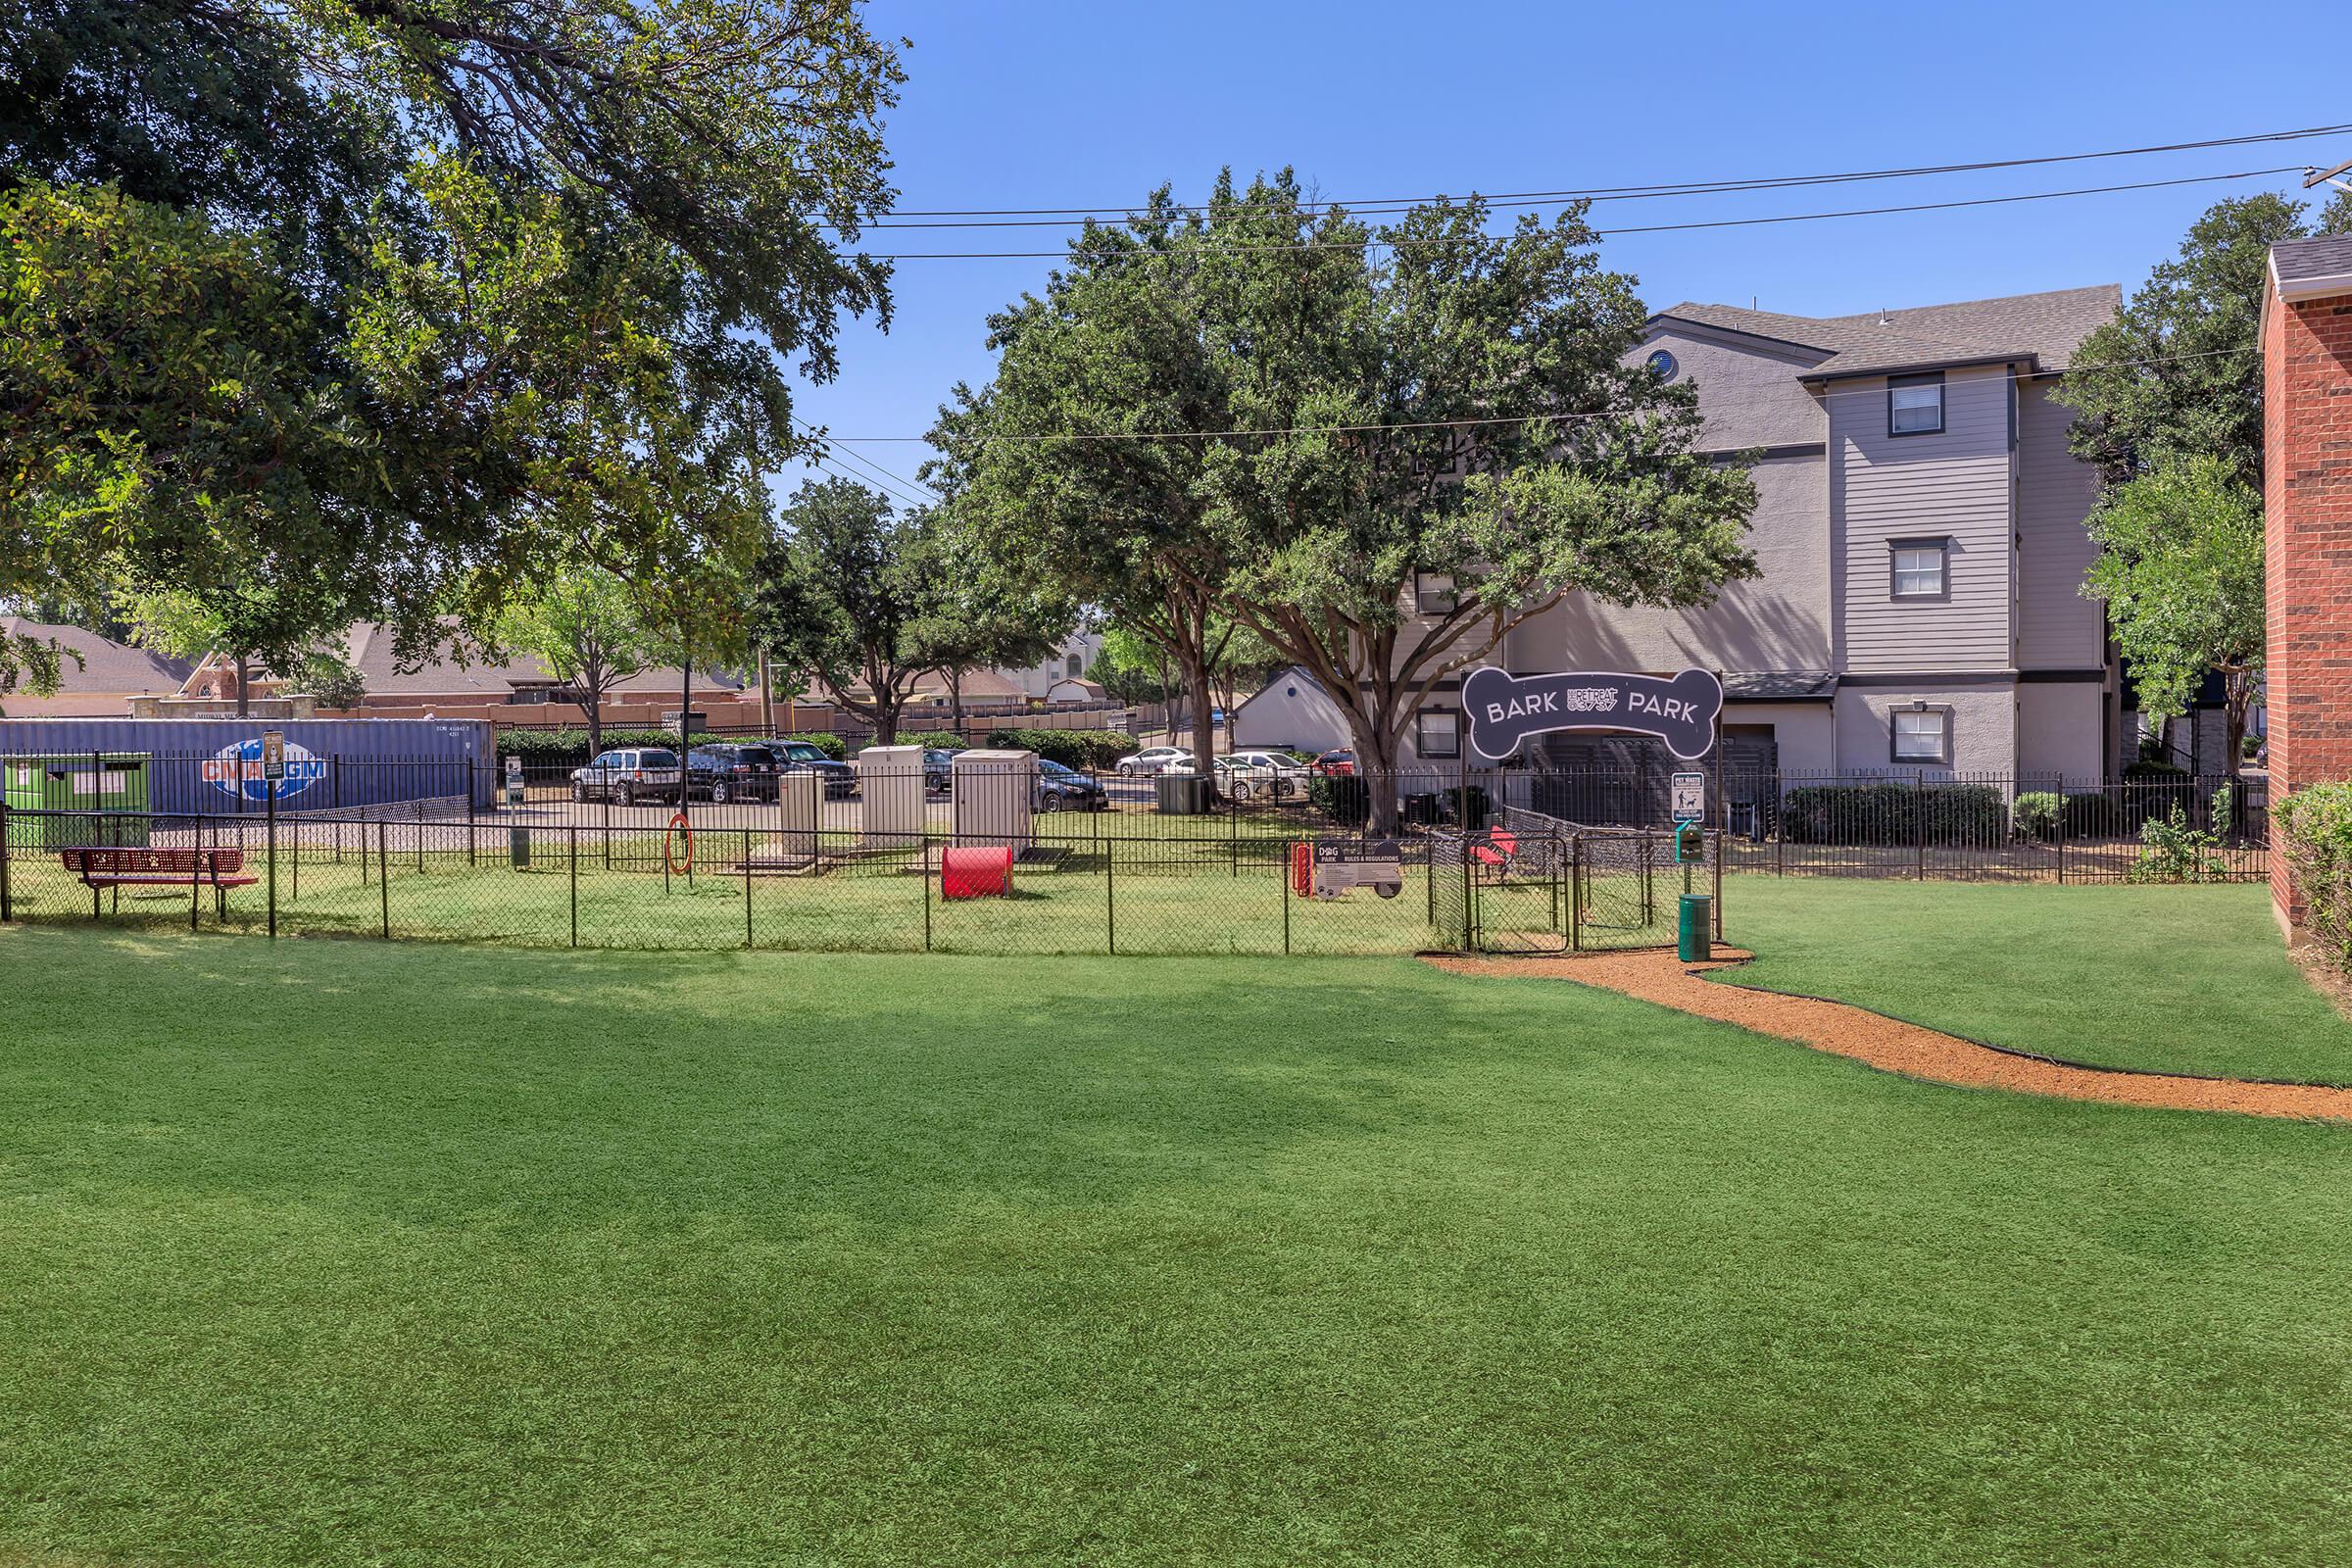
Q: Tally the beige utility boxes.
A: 3